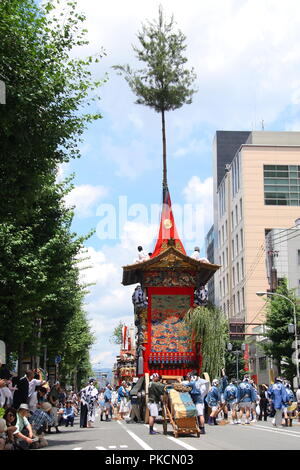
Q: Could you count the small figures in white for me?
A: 2